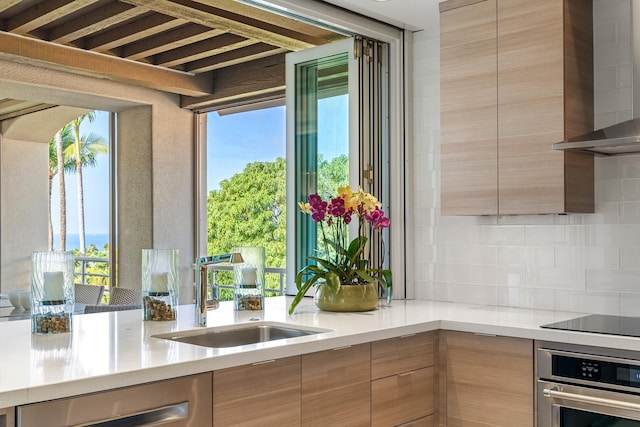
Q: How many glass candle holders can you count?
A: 3